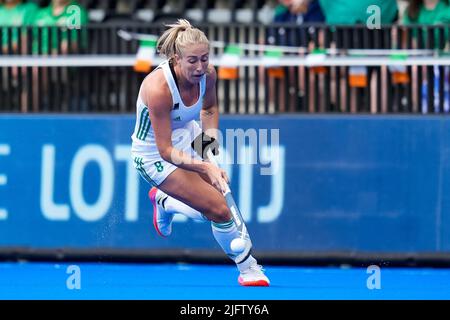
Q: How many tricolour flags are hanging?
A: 6